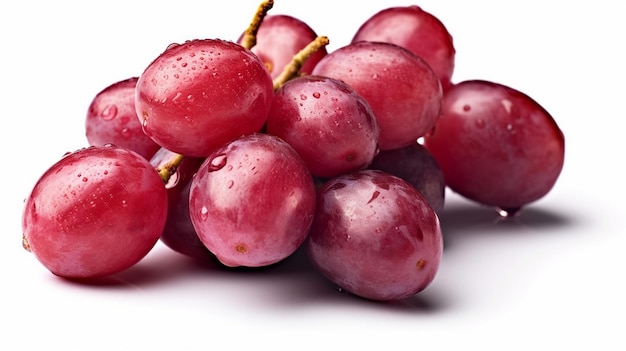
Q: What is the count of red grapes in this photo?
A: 12